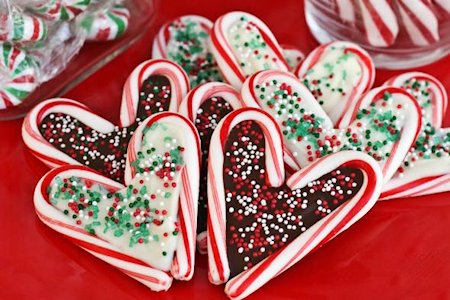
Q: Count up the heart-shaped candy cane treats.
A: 8